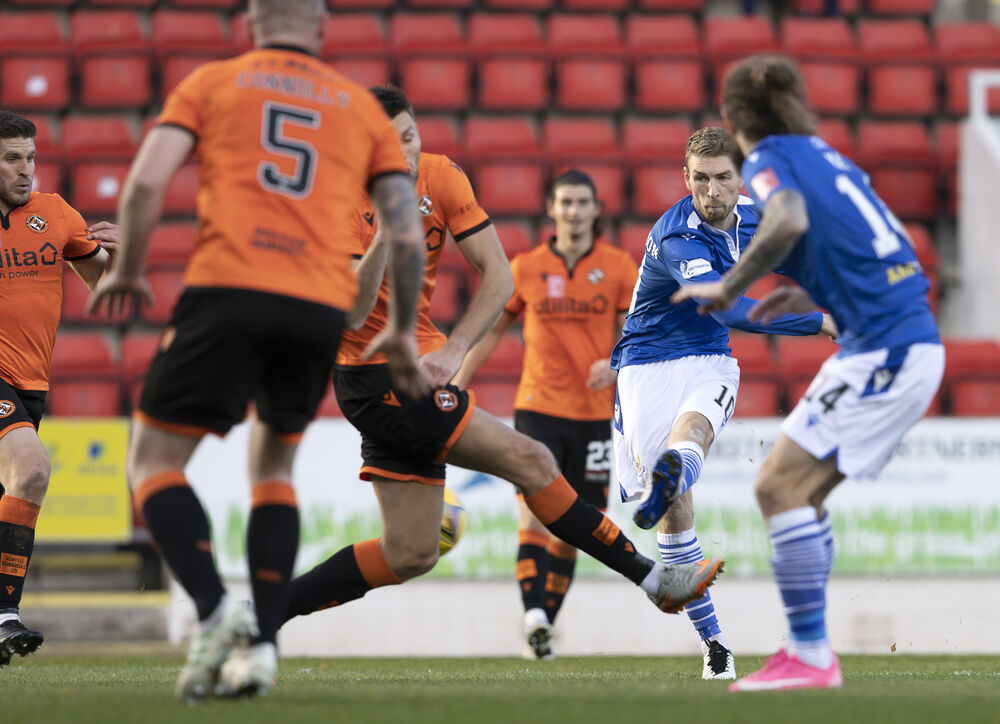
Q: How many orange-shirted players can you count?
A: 4